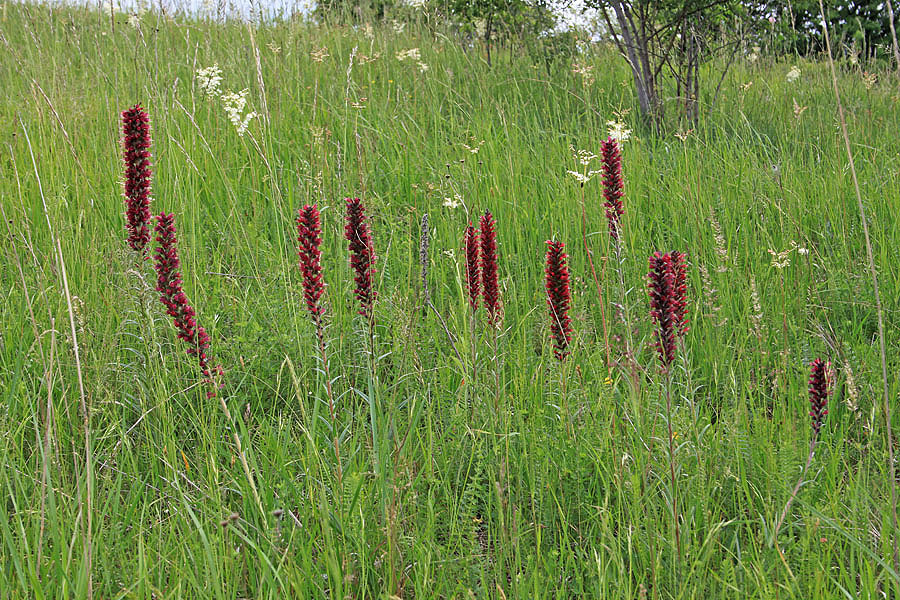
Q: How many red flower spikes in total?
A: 11